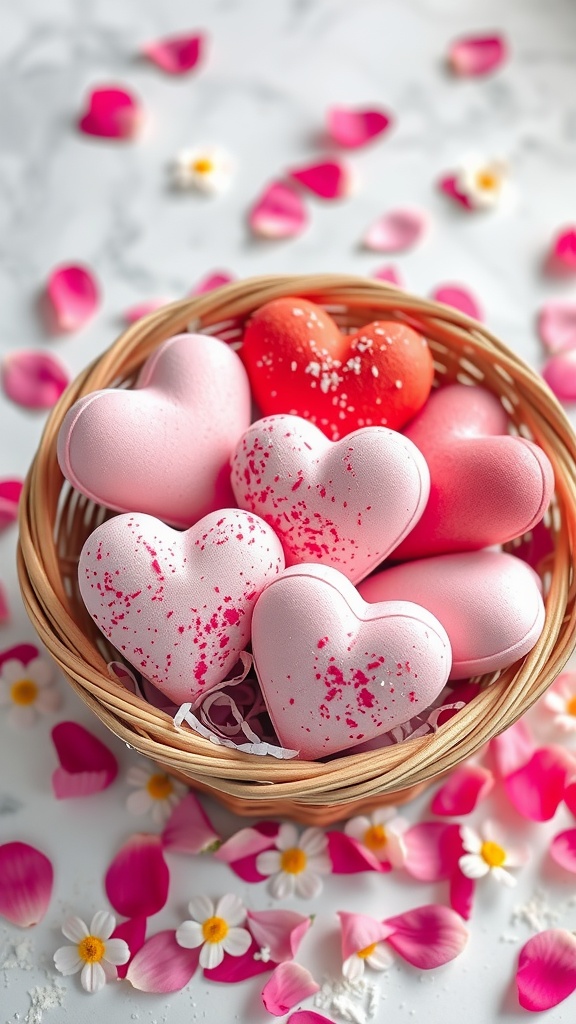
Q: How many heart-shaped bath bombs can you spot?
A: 7